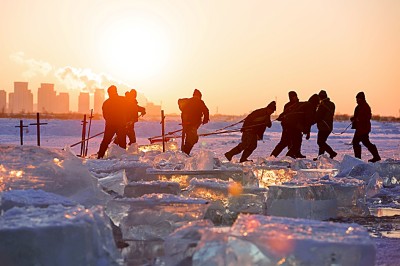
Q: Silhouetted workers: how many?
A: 8